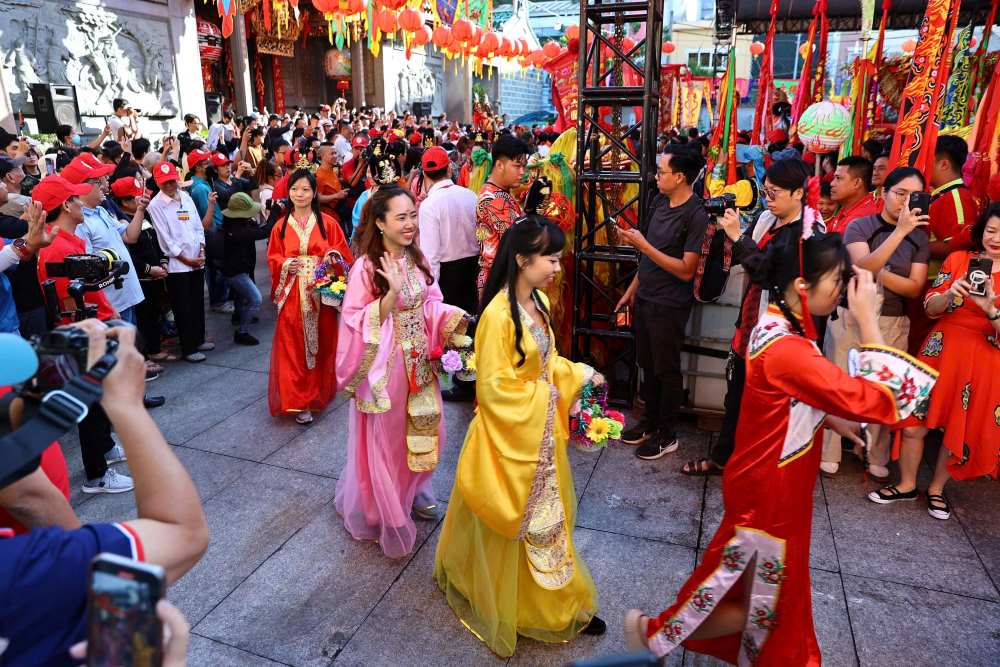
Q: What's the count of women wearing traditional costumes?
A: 4